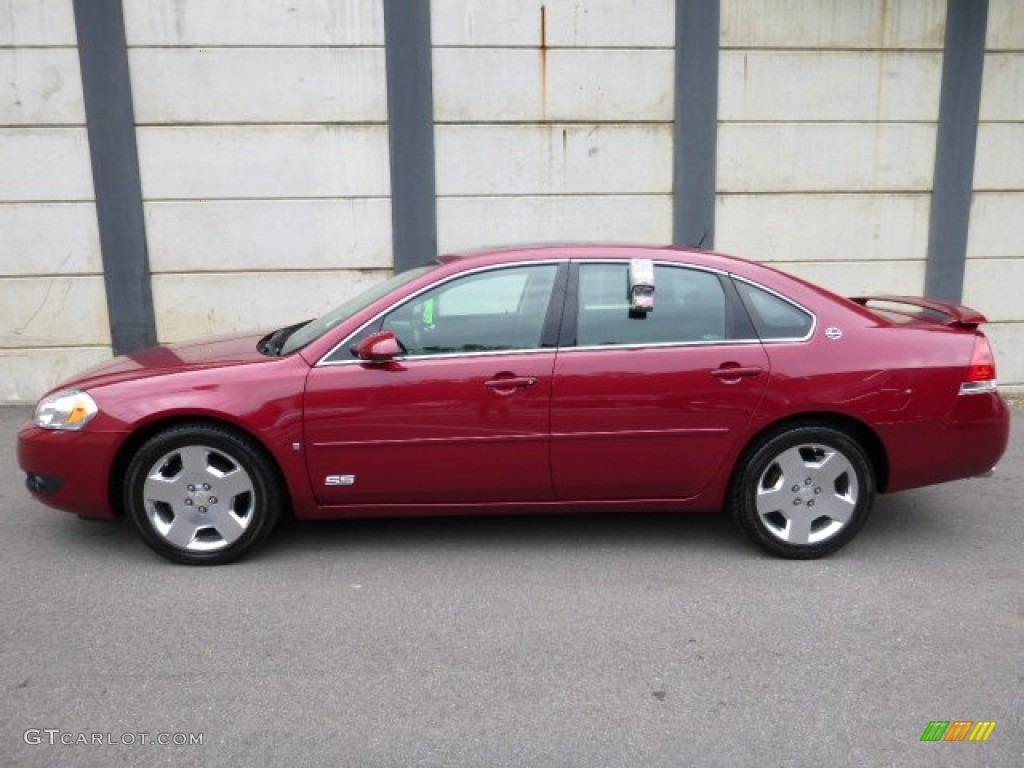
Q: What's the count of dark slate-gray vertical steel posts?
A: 4